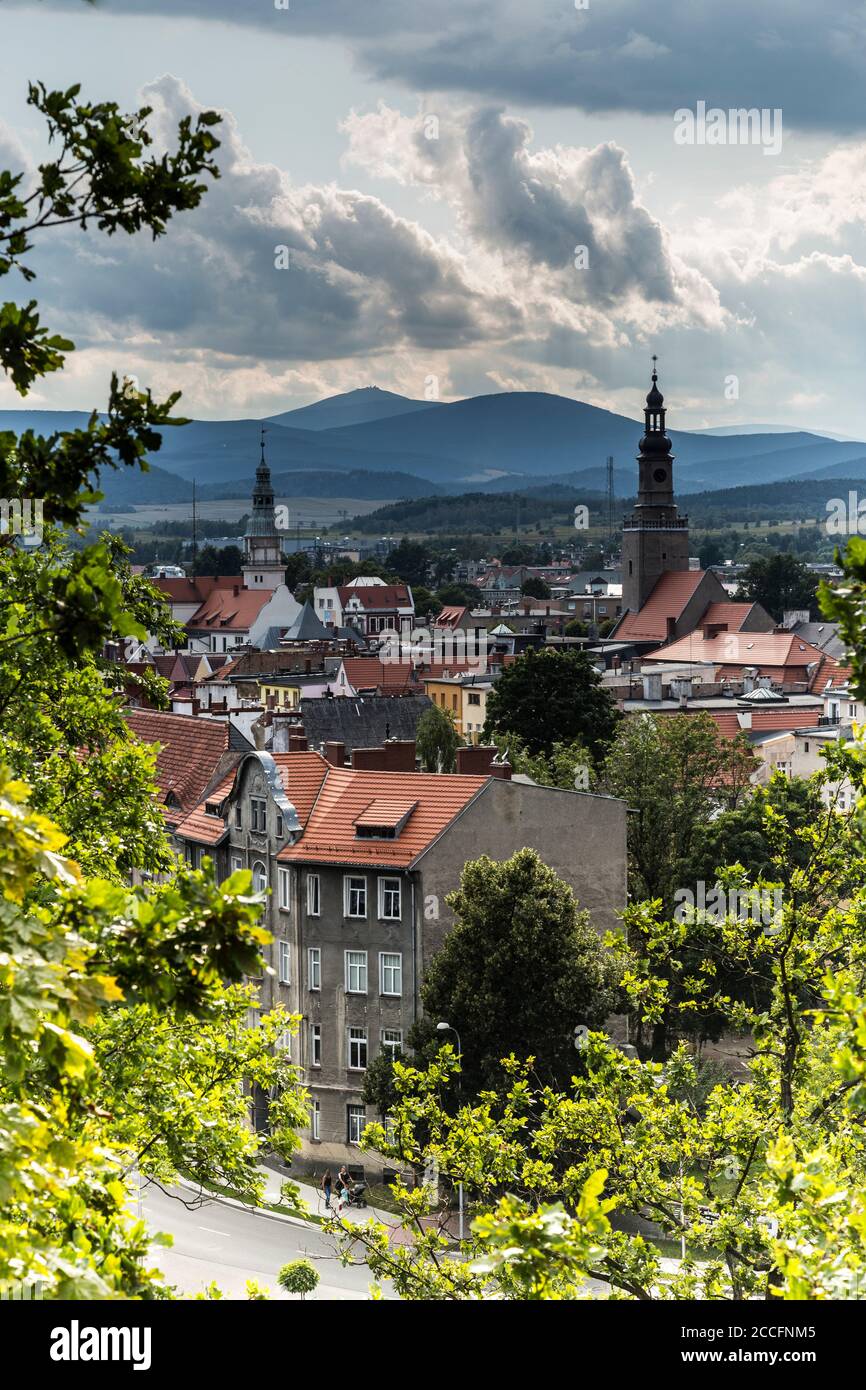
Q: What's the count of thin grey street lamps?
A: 1